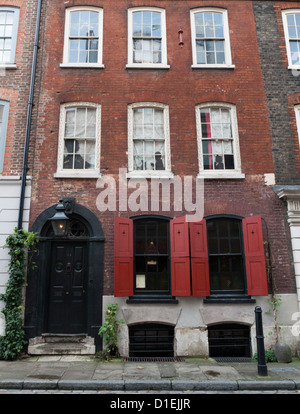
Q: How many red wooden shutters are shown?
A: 4